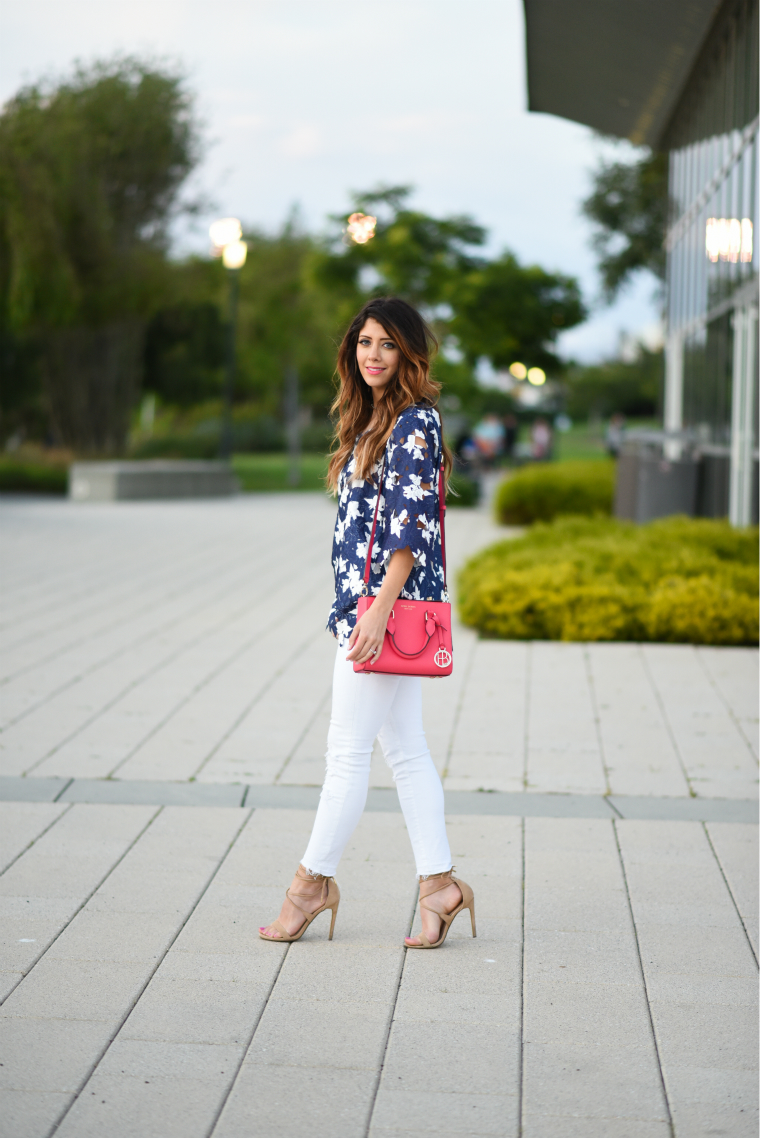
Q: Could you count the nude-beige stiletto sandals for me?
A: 2